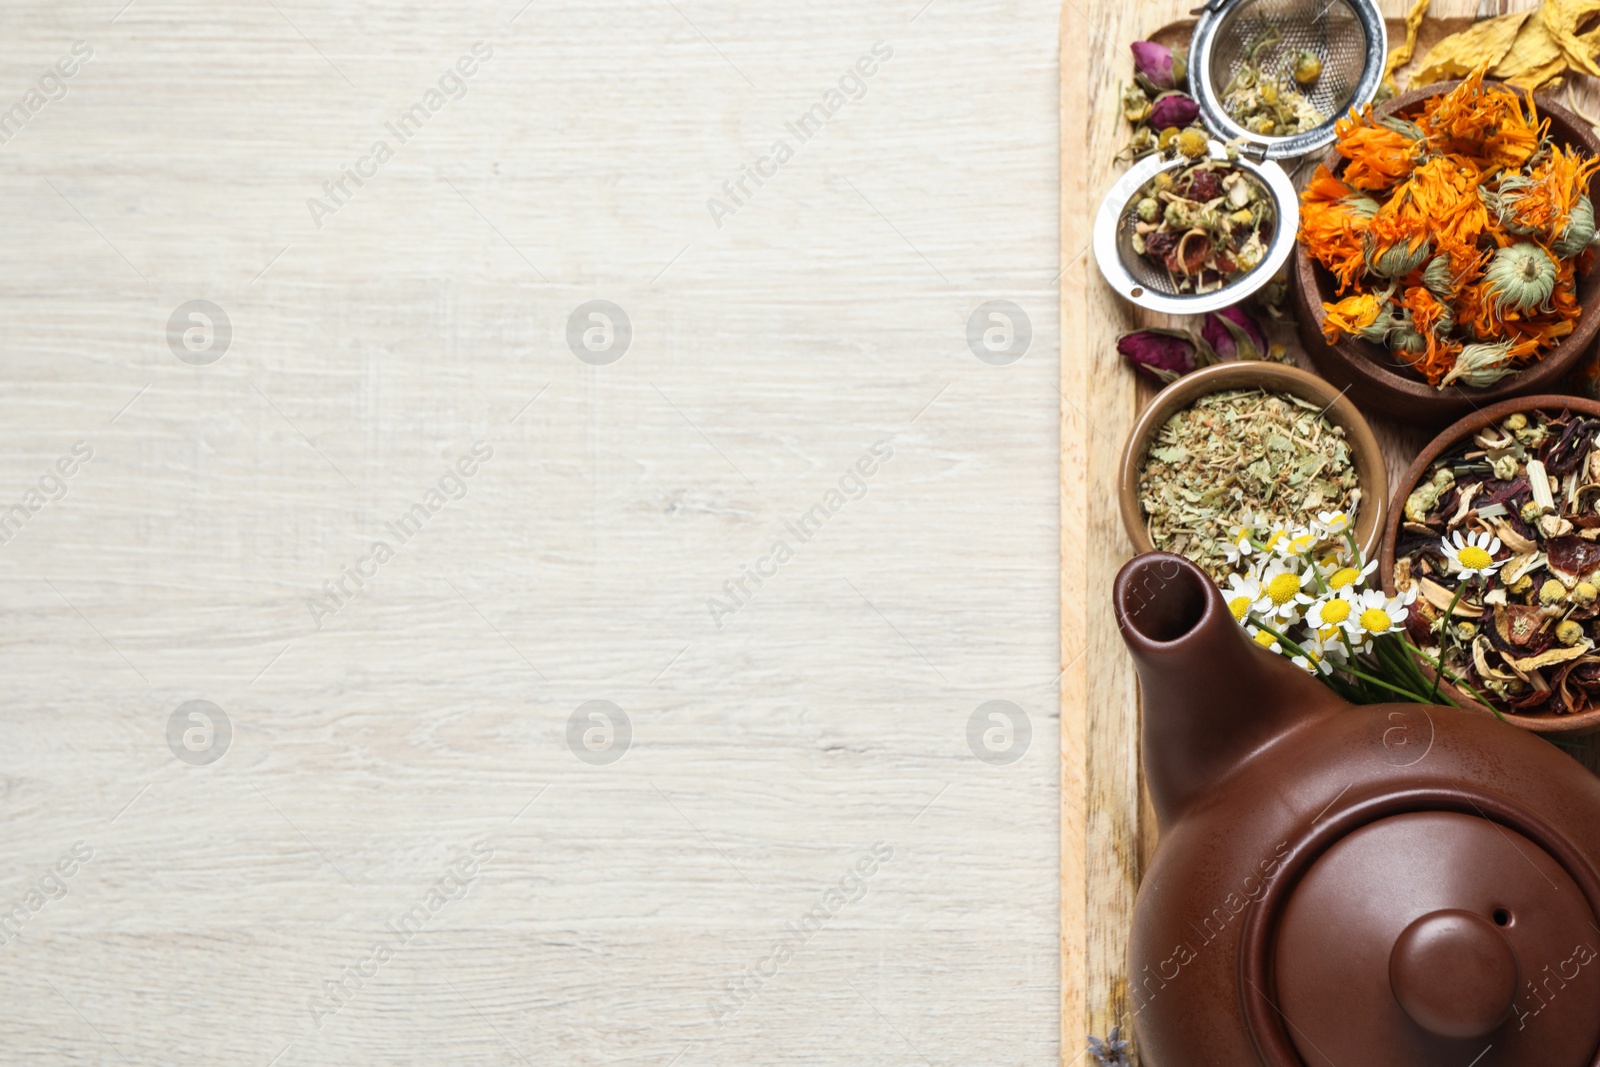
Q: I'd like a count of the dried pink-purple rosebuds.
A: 4